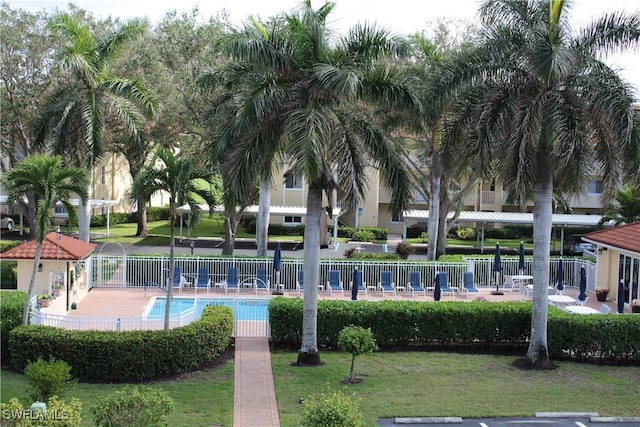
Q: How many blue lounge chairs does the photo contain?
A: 11